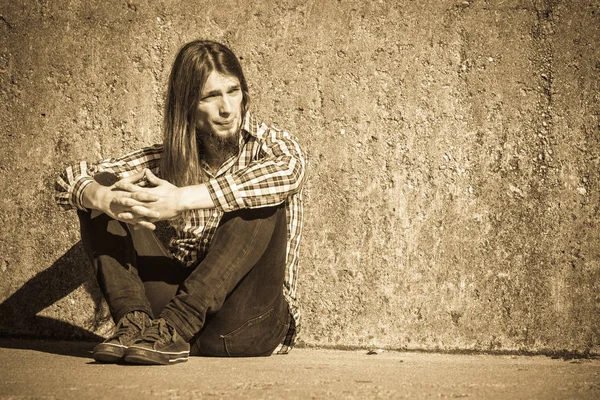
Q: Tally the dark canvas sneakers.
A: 2